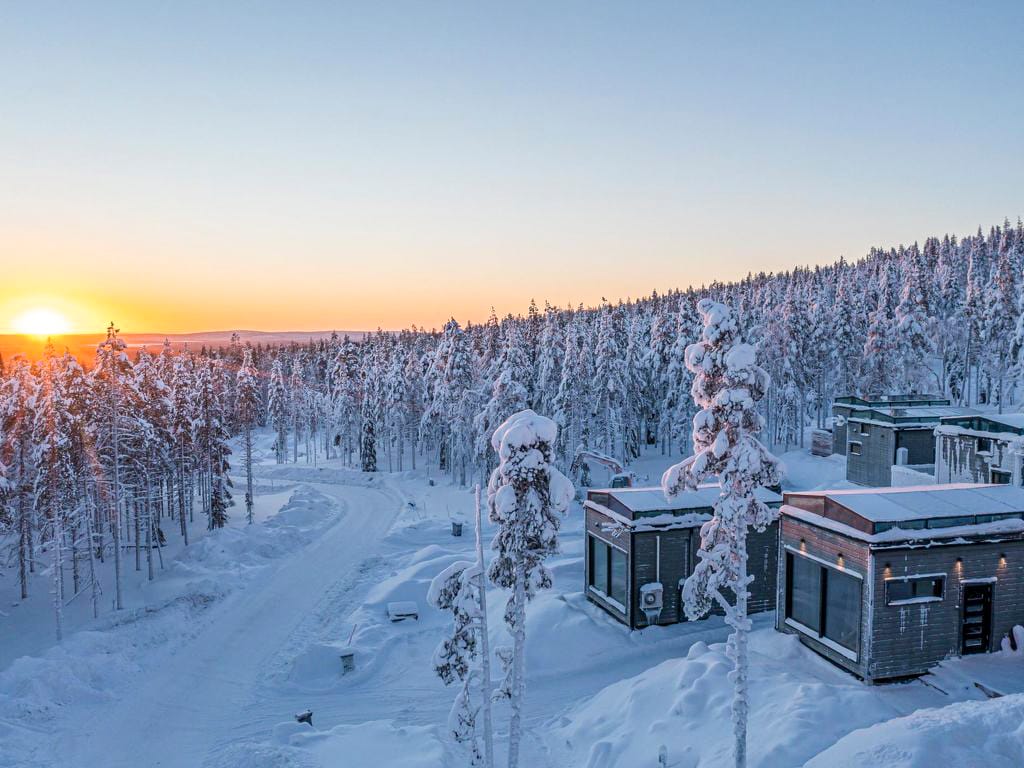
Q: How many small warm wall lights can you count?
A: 5